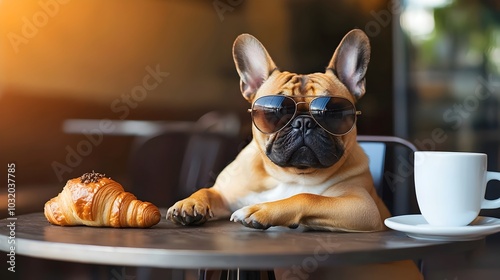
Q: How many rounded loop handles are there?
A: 1